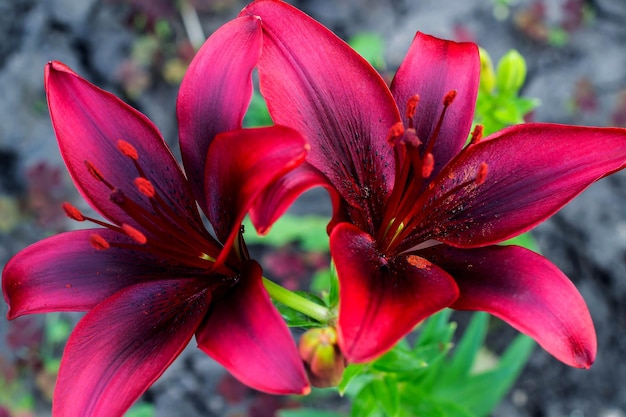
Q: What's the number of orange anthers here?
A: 12